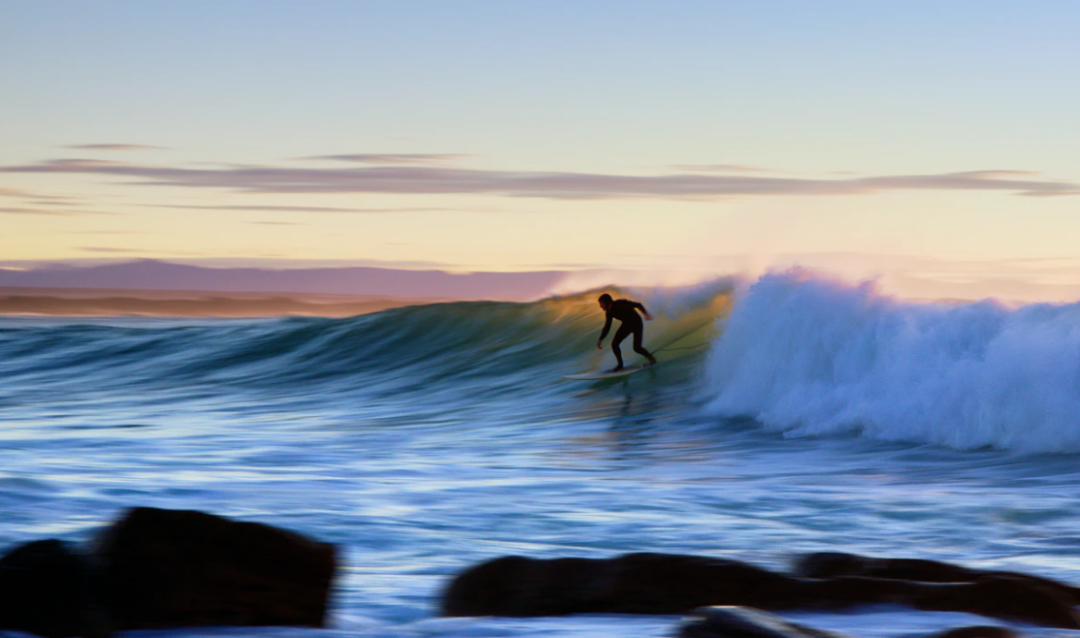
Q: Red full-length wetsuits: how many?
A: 0